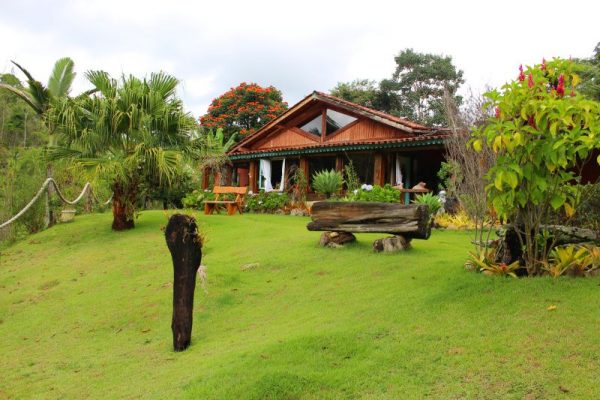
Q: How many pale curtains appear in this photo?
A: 3